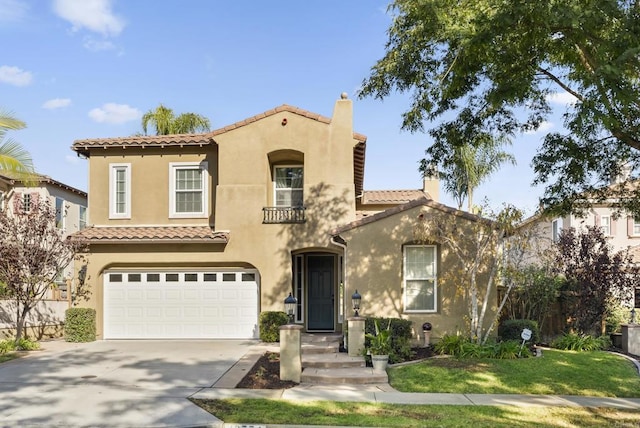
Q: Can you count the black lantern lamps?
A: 2